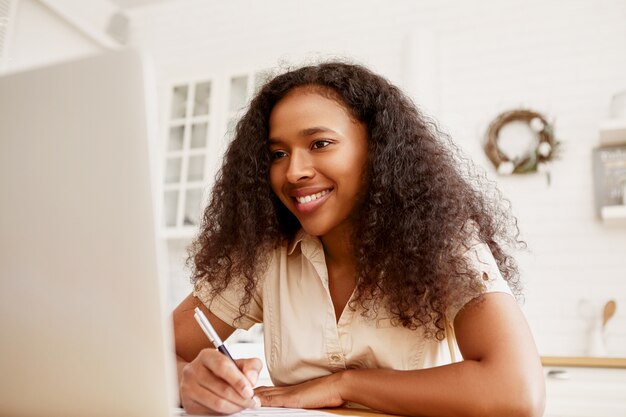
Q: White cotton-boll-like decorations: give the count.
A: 3